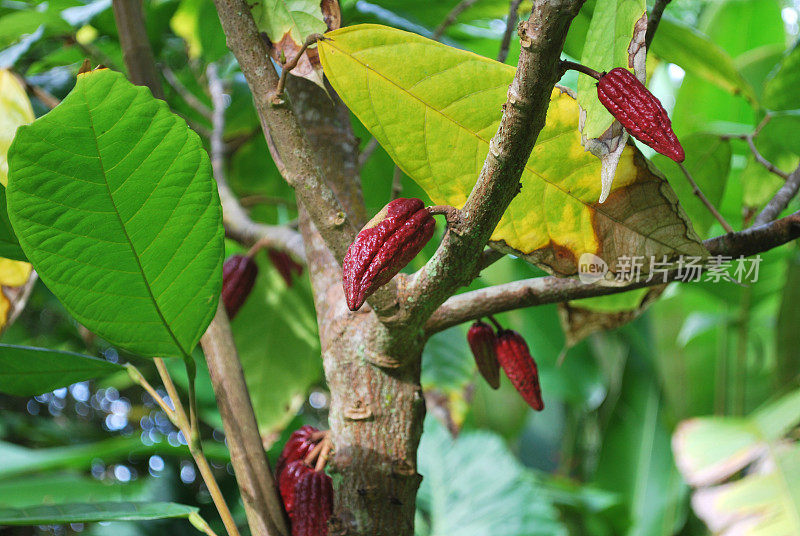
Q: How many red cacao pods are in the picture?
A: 9